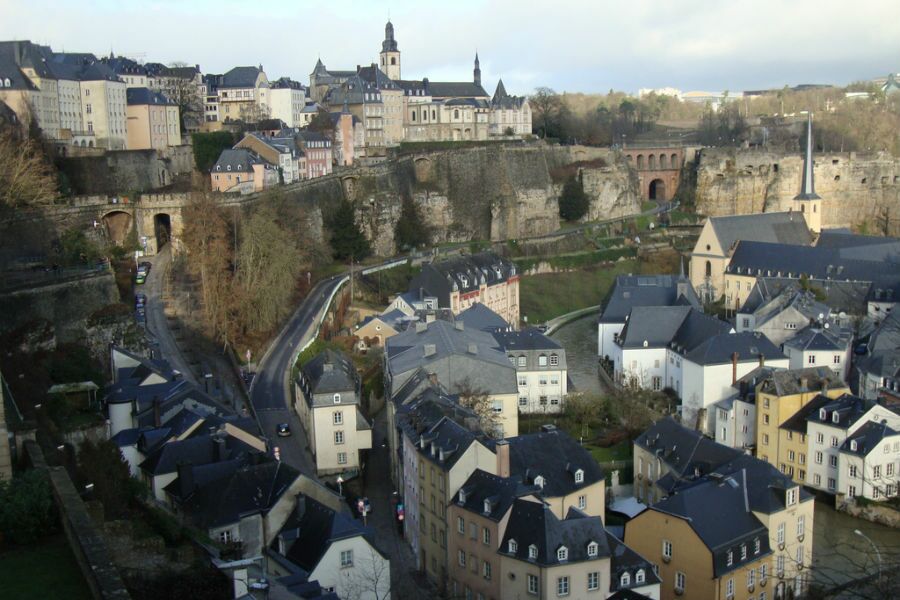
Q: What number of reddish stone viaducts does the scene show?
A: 1